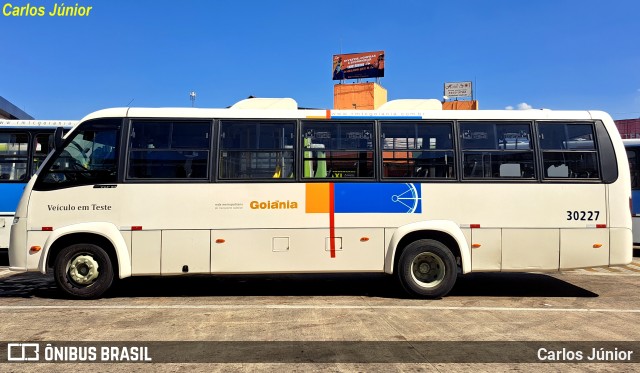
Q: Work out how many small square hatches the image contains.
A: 2